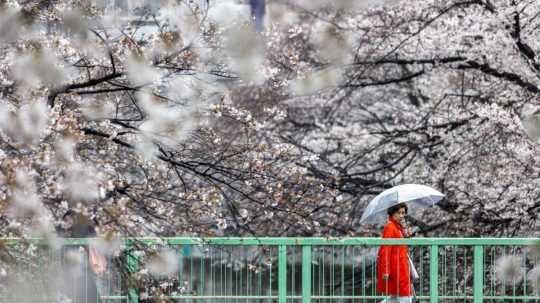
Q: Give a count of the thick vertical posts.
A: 5